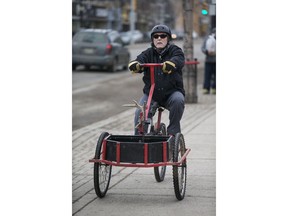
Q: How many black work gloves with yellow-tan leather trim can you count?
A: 2